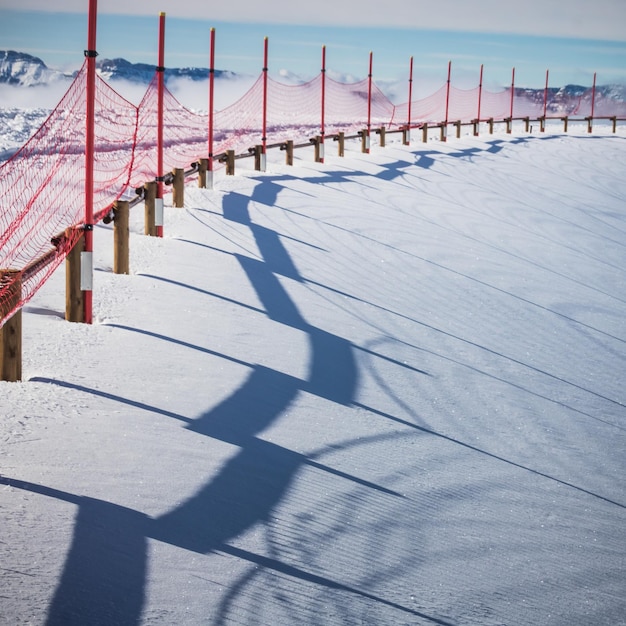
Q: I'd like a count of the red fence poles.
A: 12